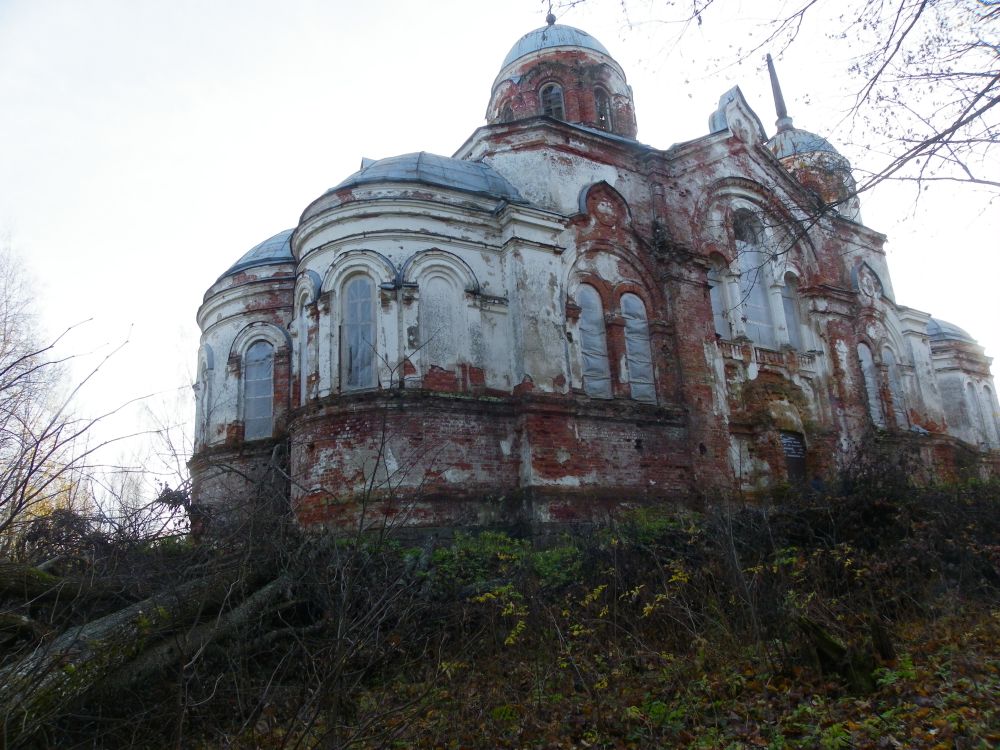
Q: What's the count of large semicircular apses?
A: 2